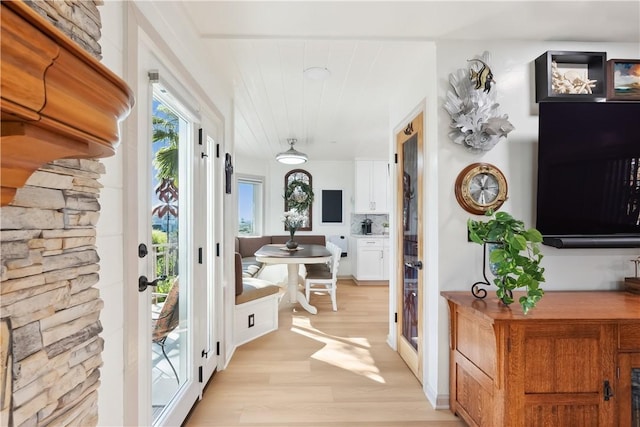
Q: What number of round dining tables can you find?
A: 1